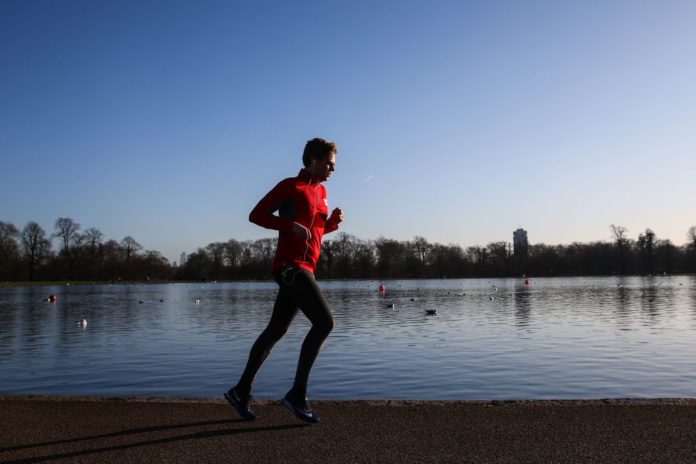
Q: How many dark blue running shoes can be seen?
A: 2